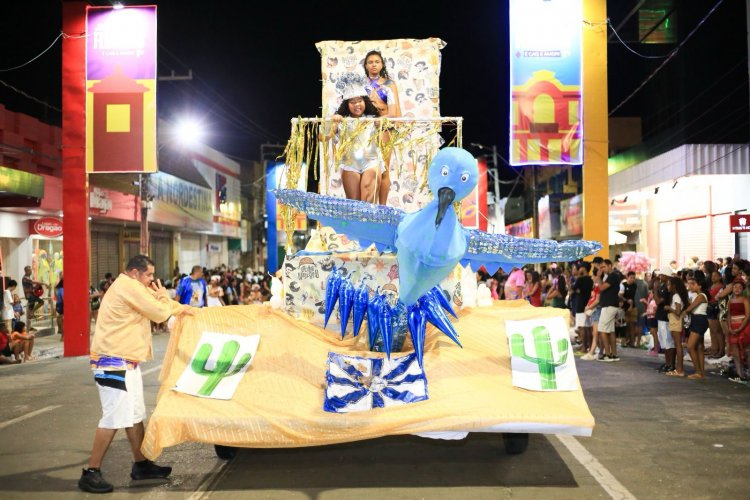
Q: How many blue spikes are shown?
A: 9